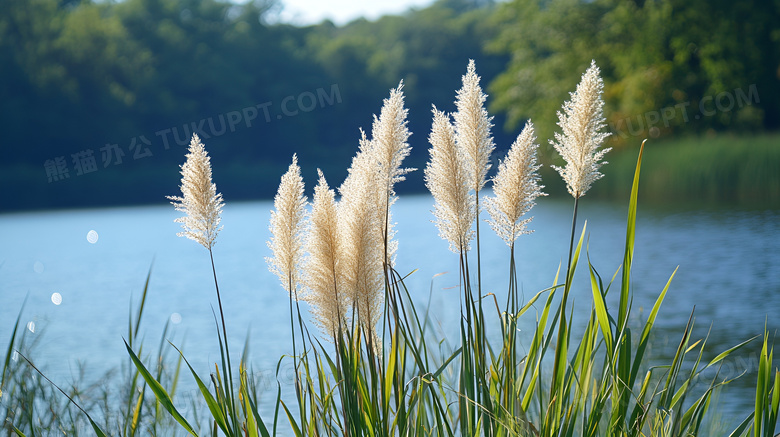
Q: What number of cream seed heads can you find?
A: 9